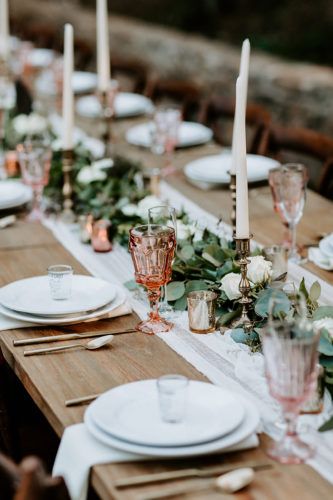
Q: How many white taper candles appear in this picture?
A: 5